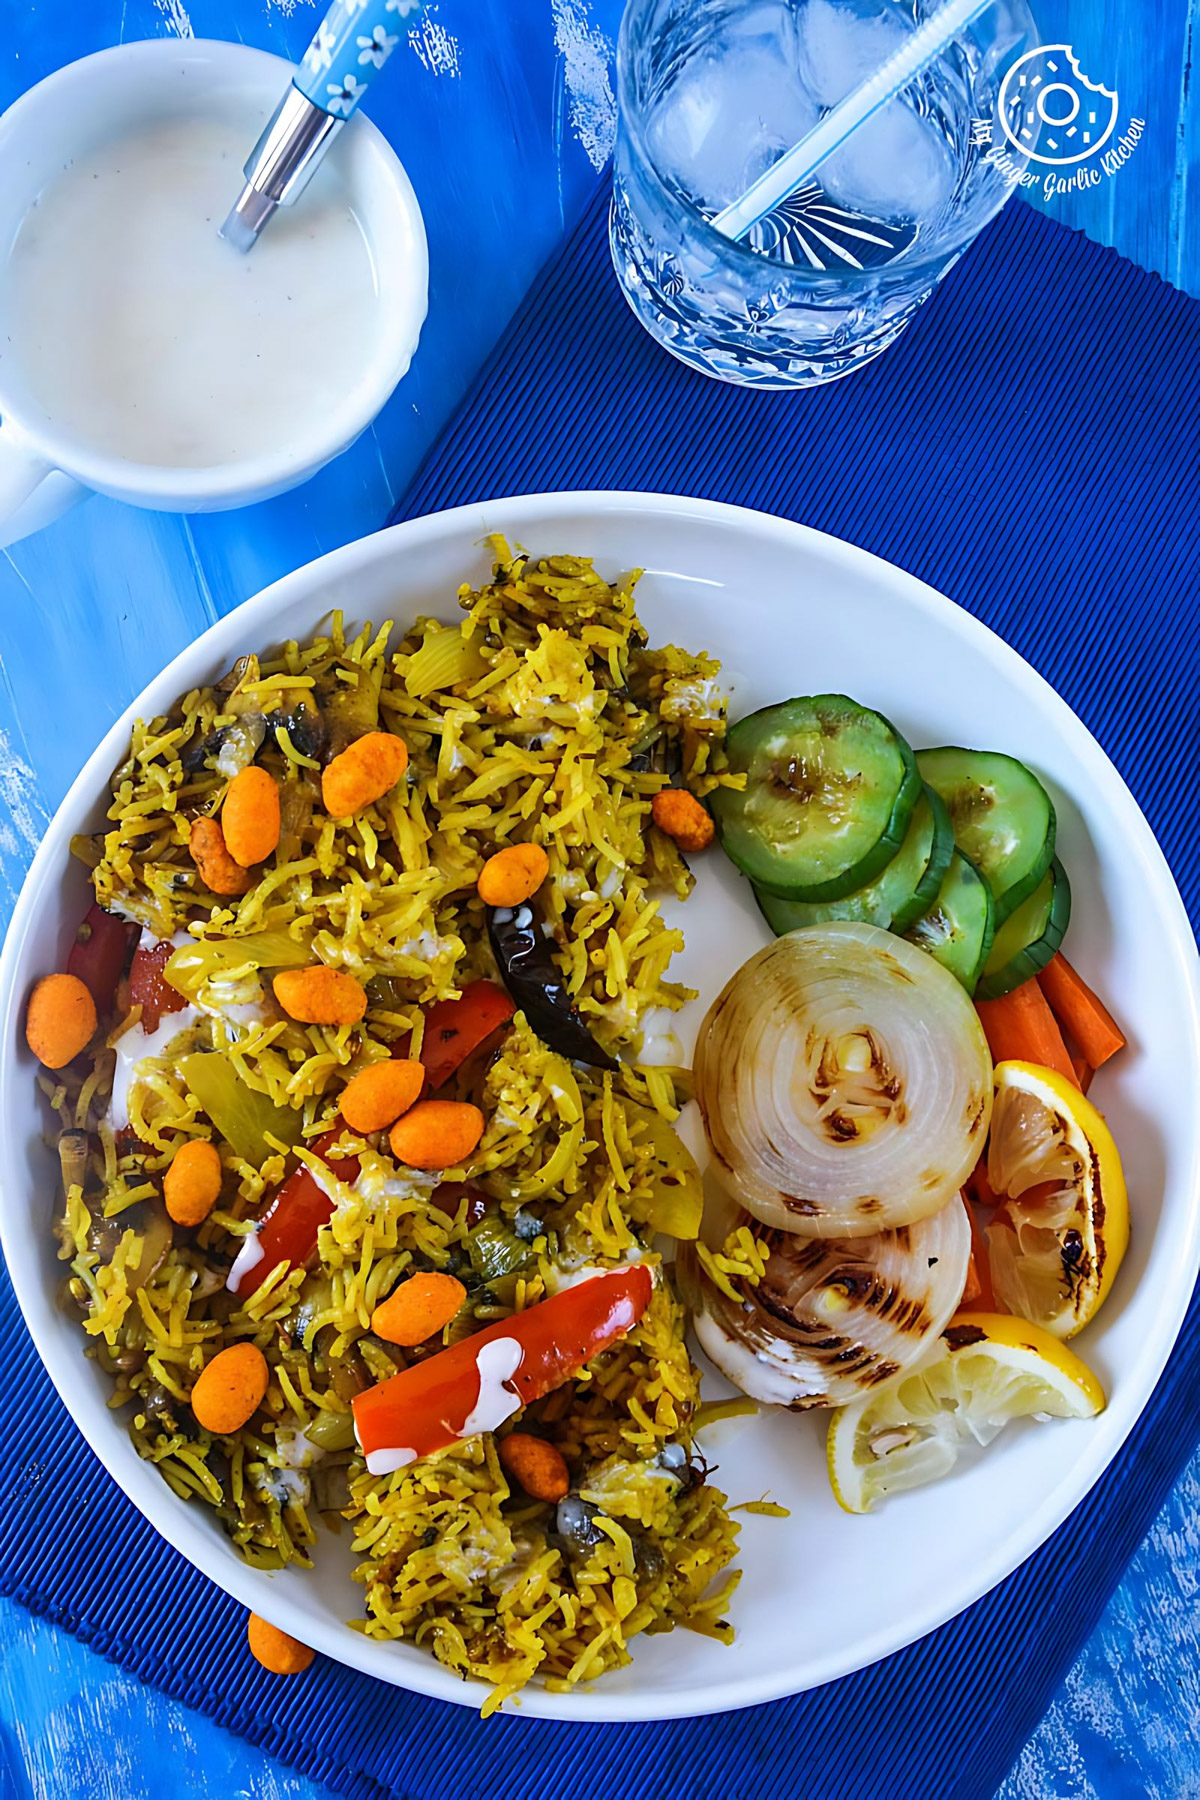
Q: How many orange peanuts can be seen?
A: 14